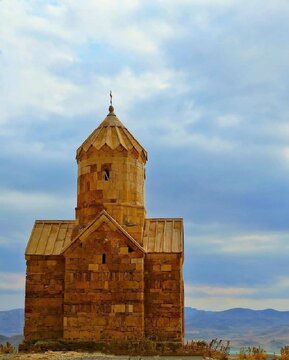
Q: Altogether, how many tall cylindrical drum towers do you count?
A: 1